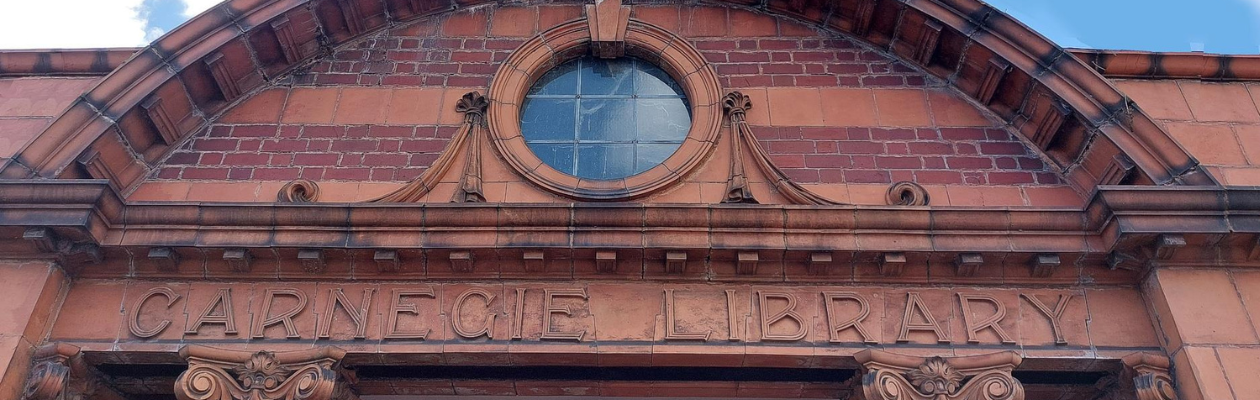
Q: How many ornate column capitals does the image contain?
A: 4